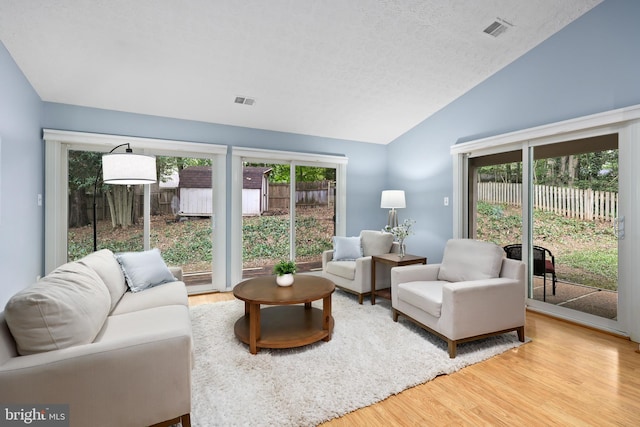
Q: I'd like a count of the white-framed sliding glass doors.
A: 3